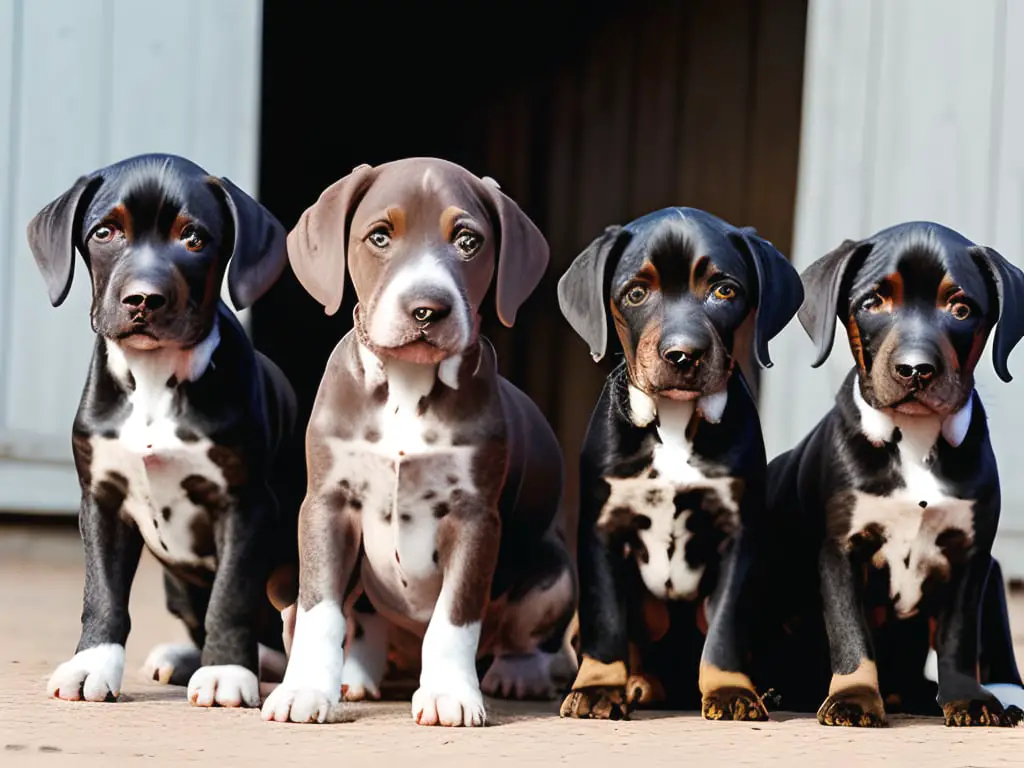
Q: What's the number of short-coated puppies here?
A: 4